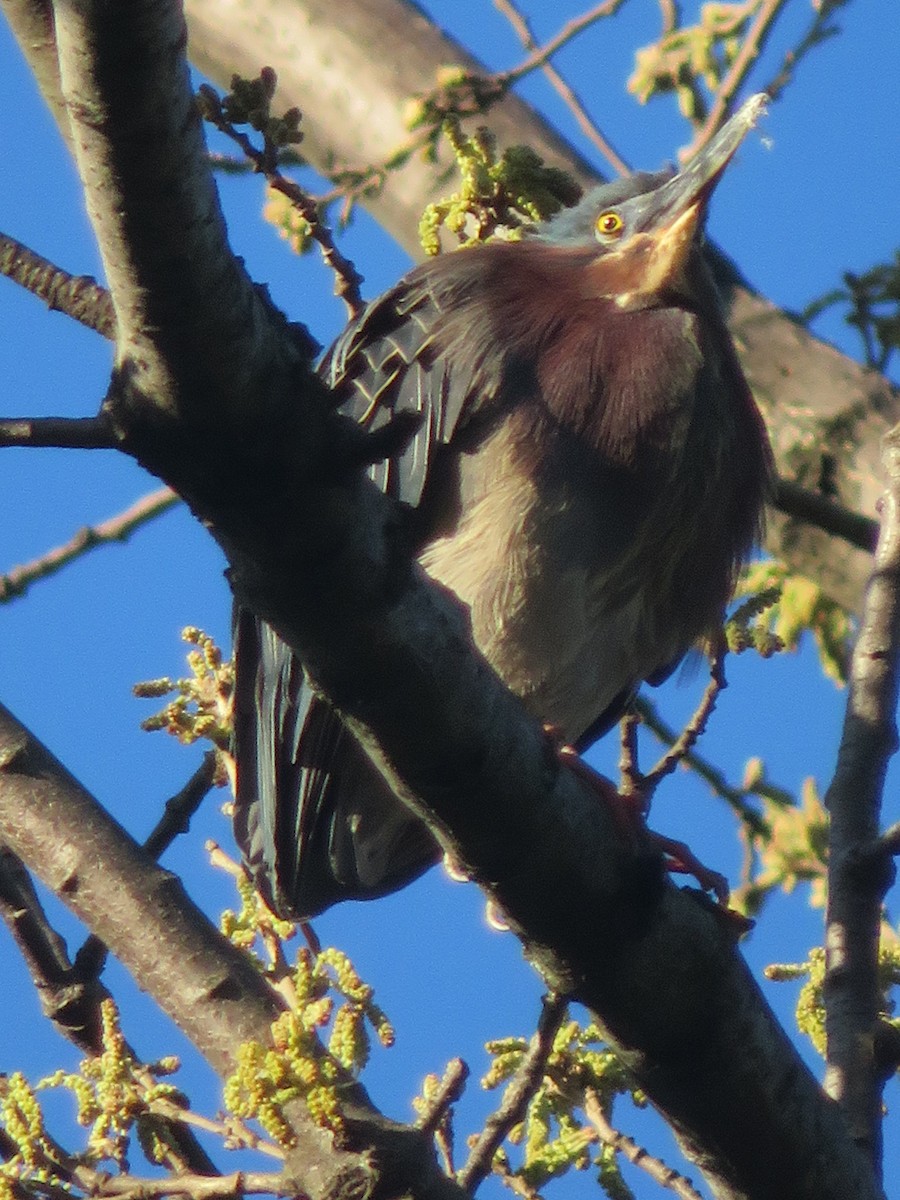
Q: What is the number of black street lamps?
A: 0